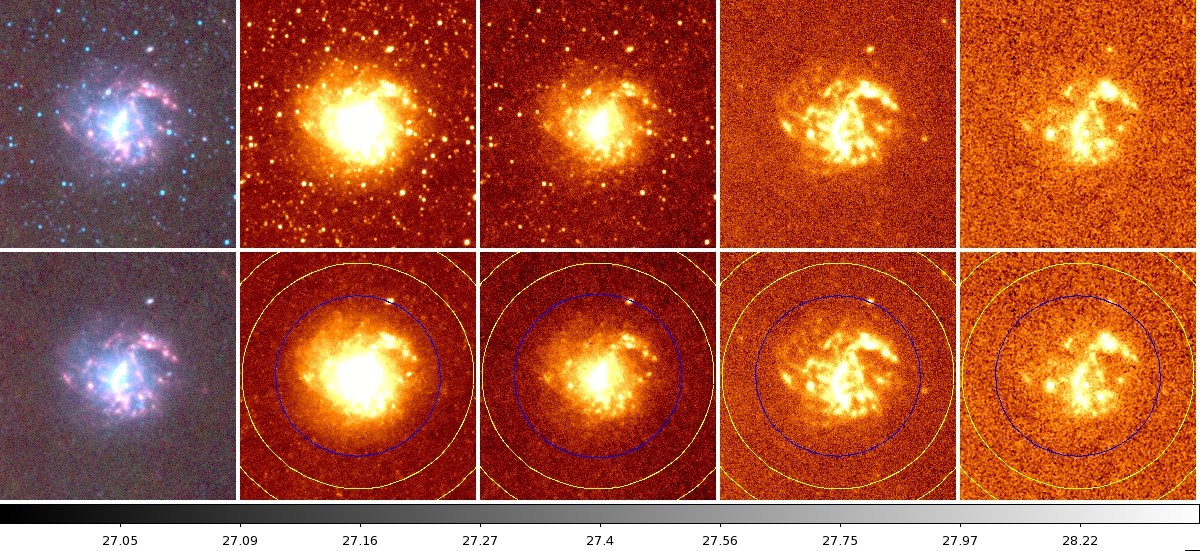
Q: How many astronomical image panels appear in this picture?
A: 10